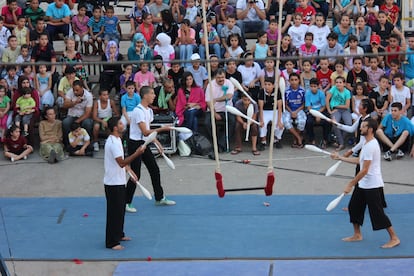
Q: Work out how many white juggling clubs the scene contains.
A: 12